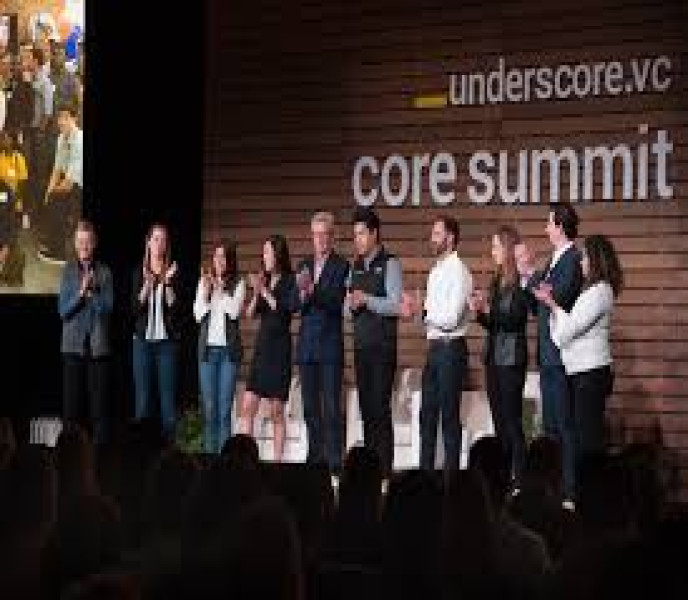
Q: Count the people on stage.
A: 10